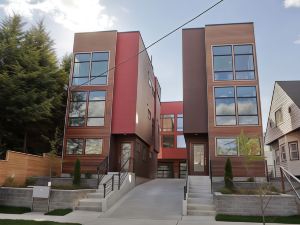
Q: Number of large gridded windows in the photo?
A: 4